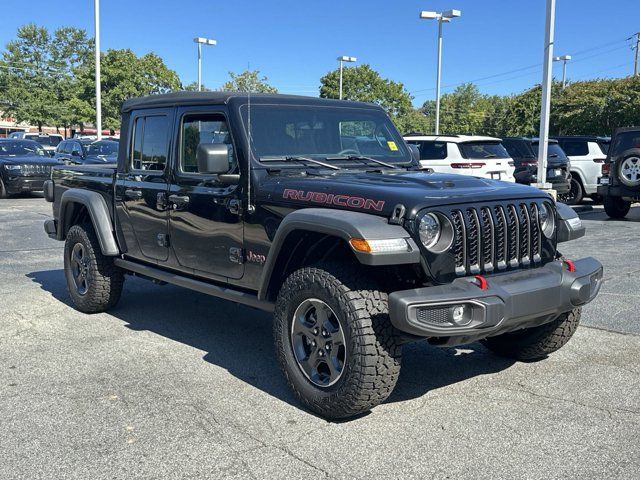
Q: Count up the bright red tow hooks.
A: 2